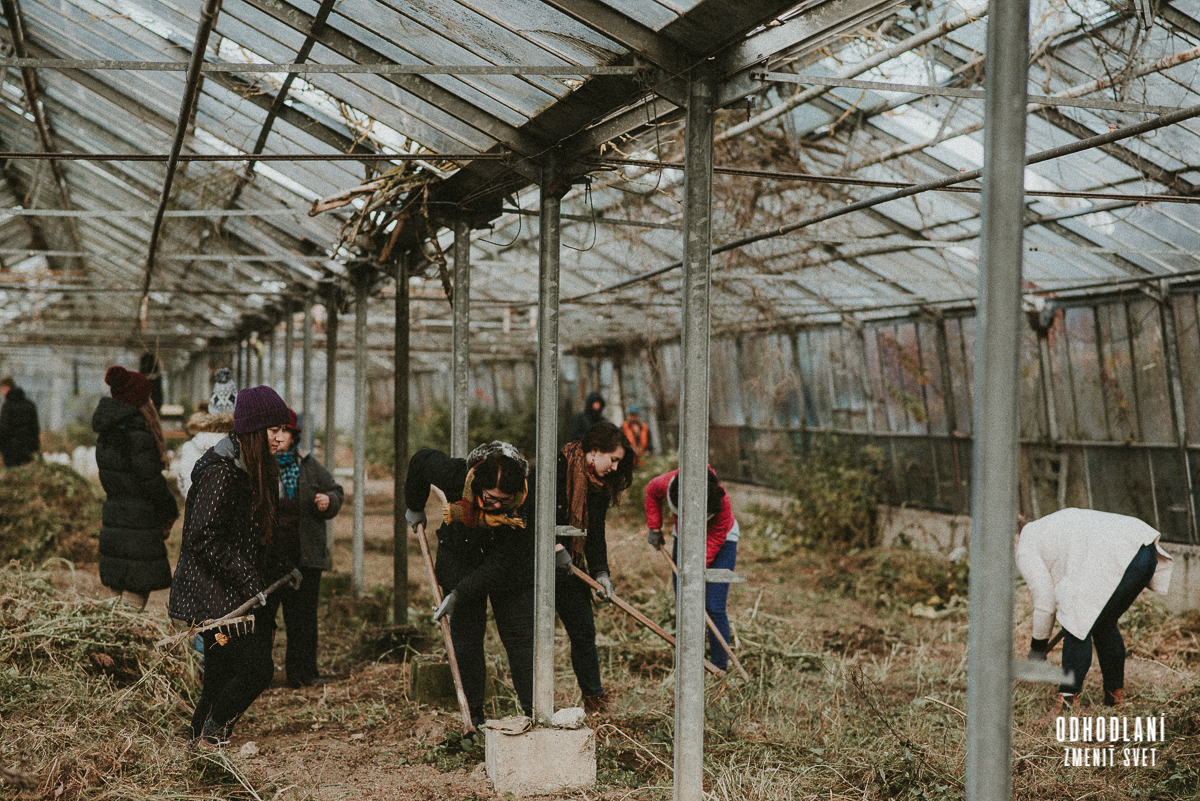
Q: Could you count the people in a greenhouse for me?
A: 11